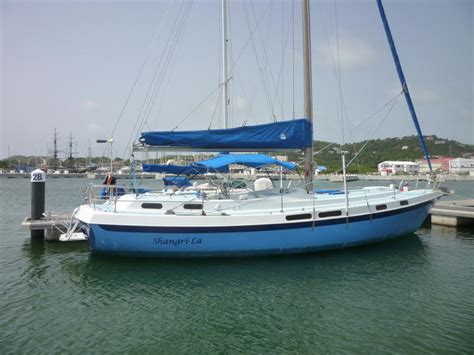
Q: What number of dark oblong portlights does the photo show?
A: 6